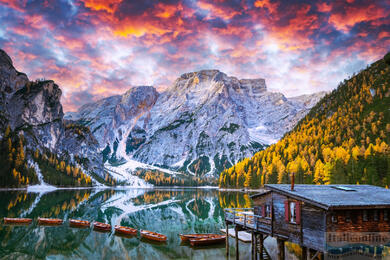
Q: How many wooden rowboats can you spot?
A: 8